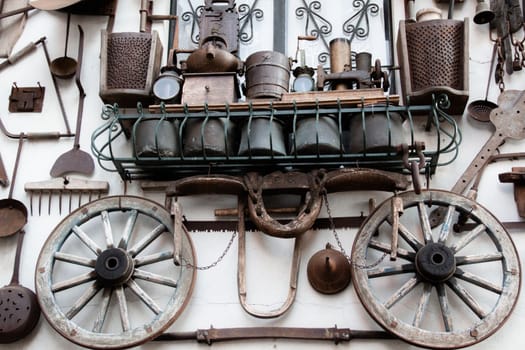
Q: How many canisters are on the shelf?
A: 5